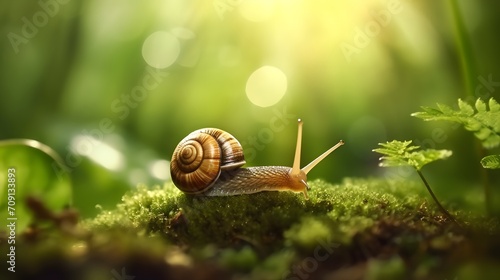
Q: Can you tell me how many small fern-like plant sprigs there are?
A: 2